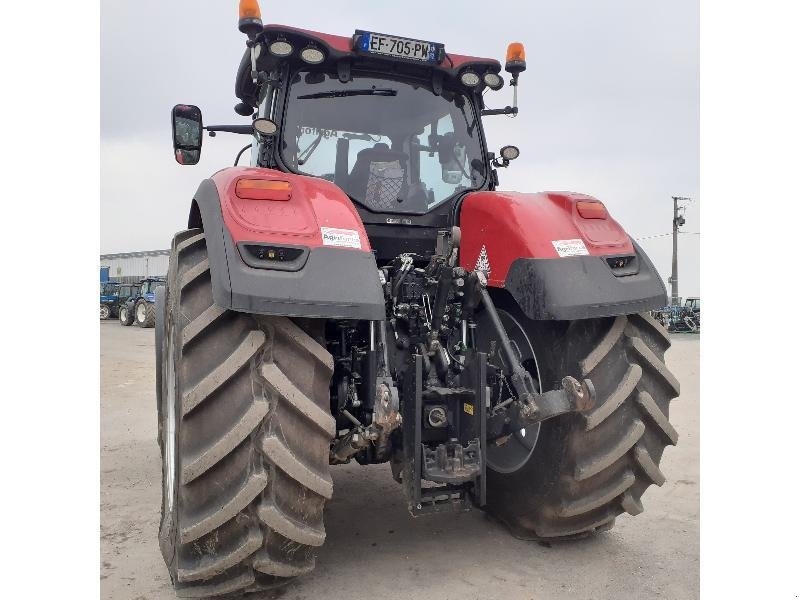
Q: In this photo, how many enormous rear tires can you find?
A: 2